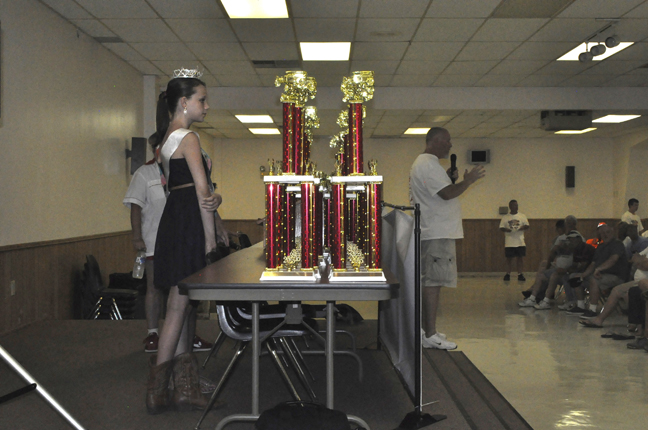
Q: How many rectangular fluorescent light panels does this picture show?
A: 8